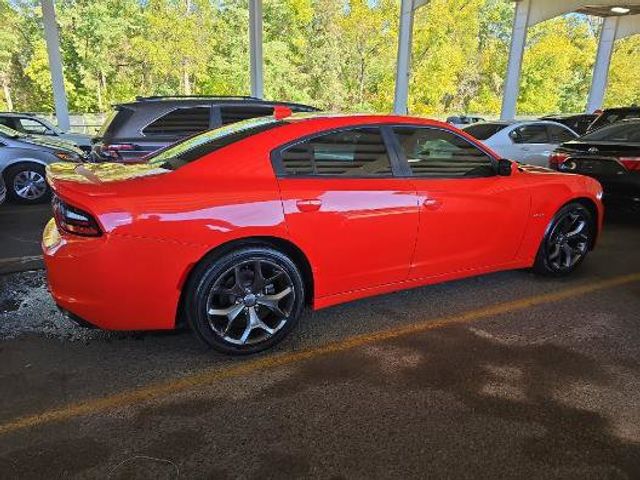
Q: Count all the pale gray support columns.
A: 5